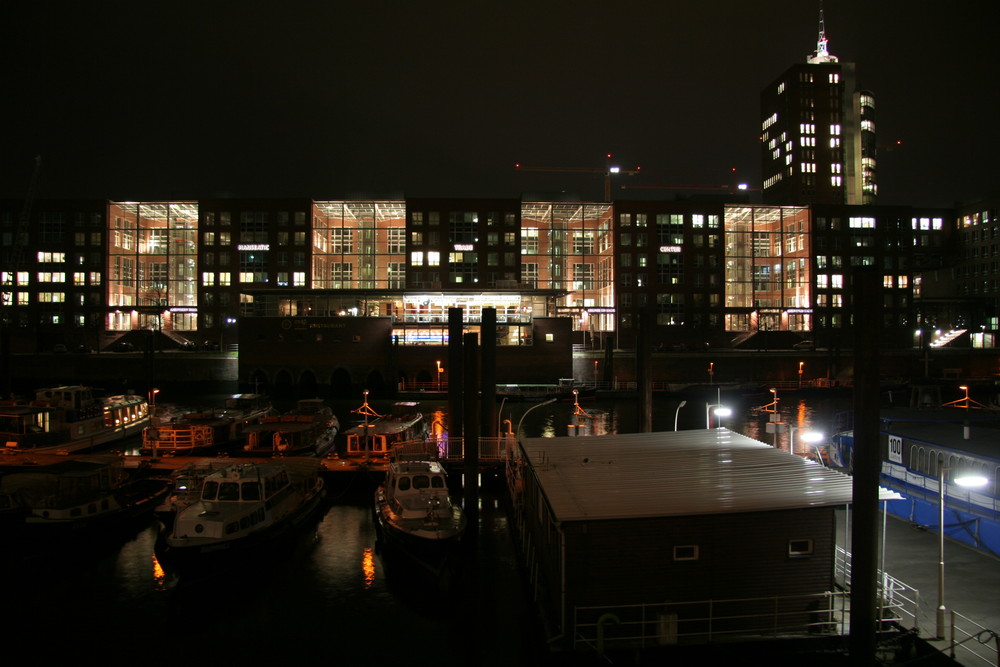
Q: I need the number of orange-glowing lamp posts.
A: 9